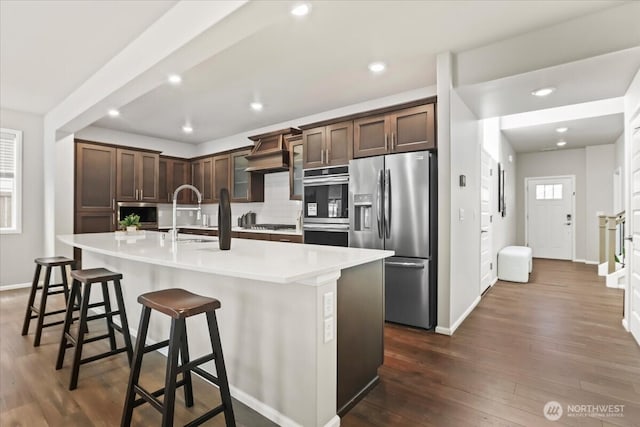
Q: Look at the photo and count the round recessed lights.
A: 9